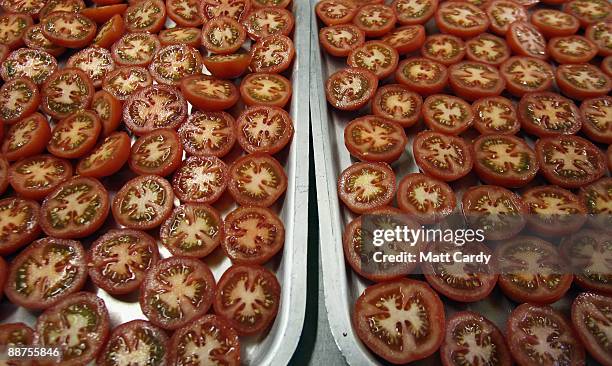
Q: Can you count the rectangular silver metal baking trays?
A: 2